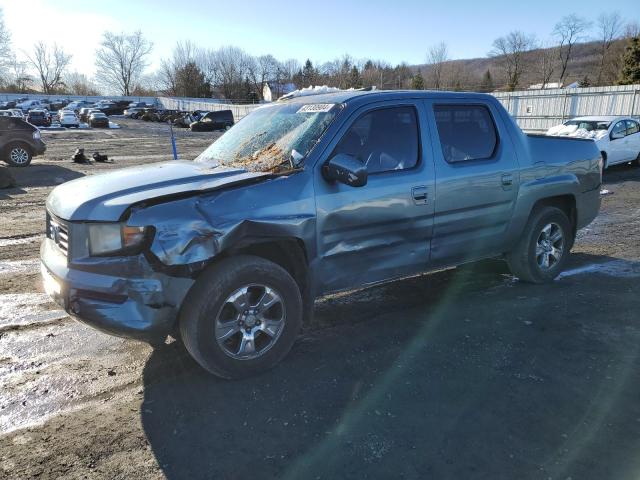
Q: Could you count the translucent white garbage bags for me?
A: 0